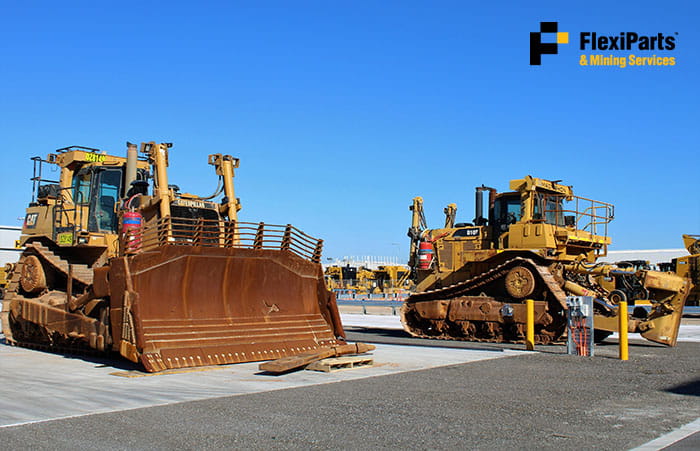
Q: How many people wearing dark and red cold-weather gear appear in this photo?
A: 0